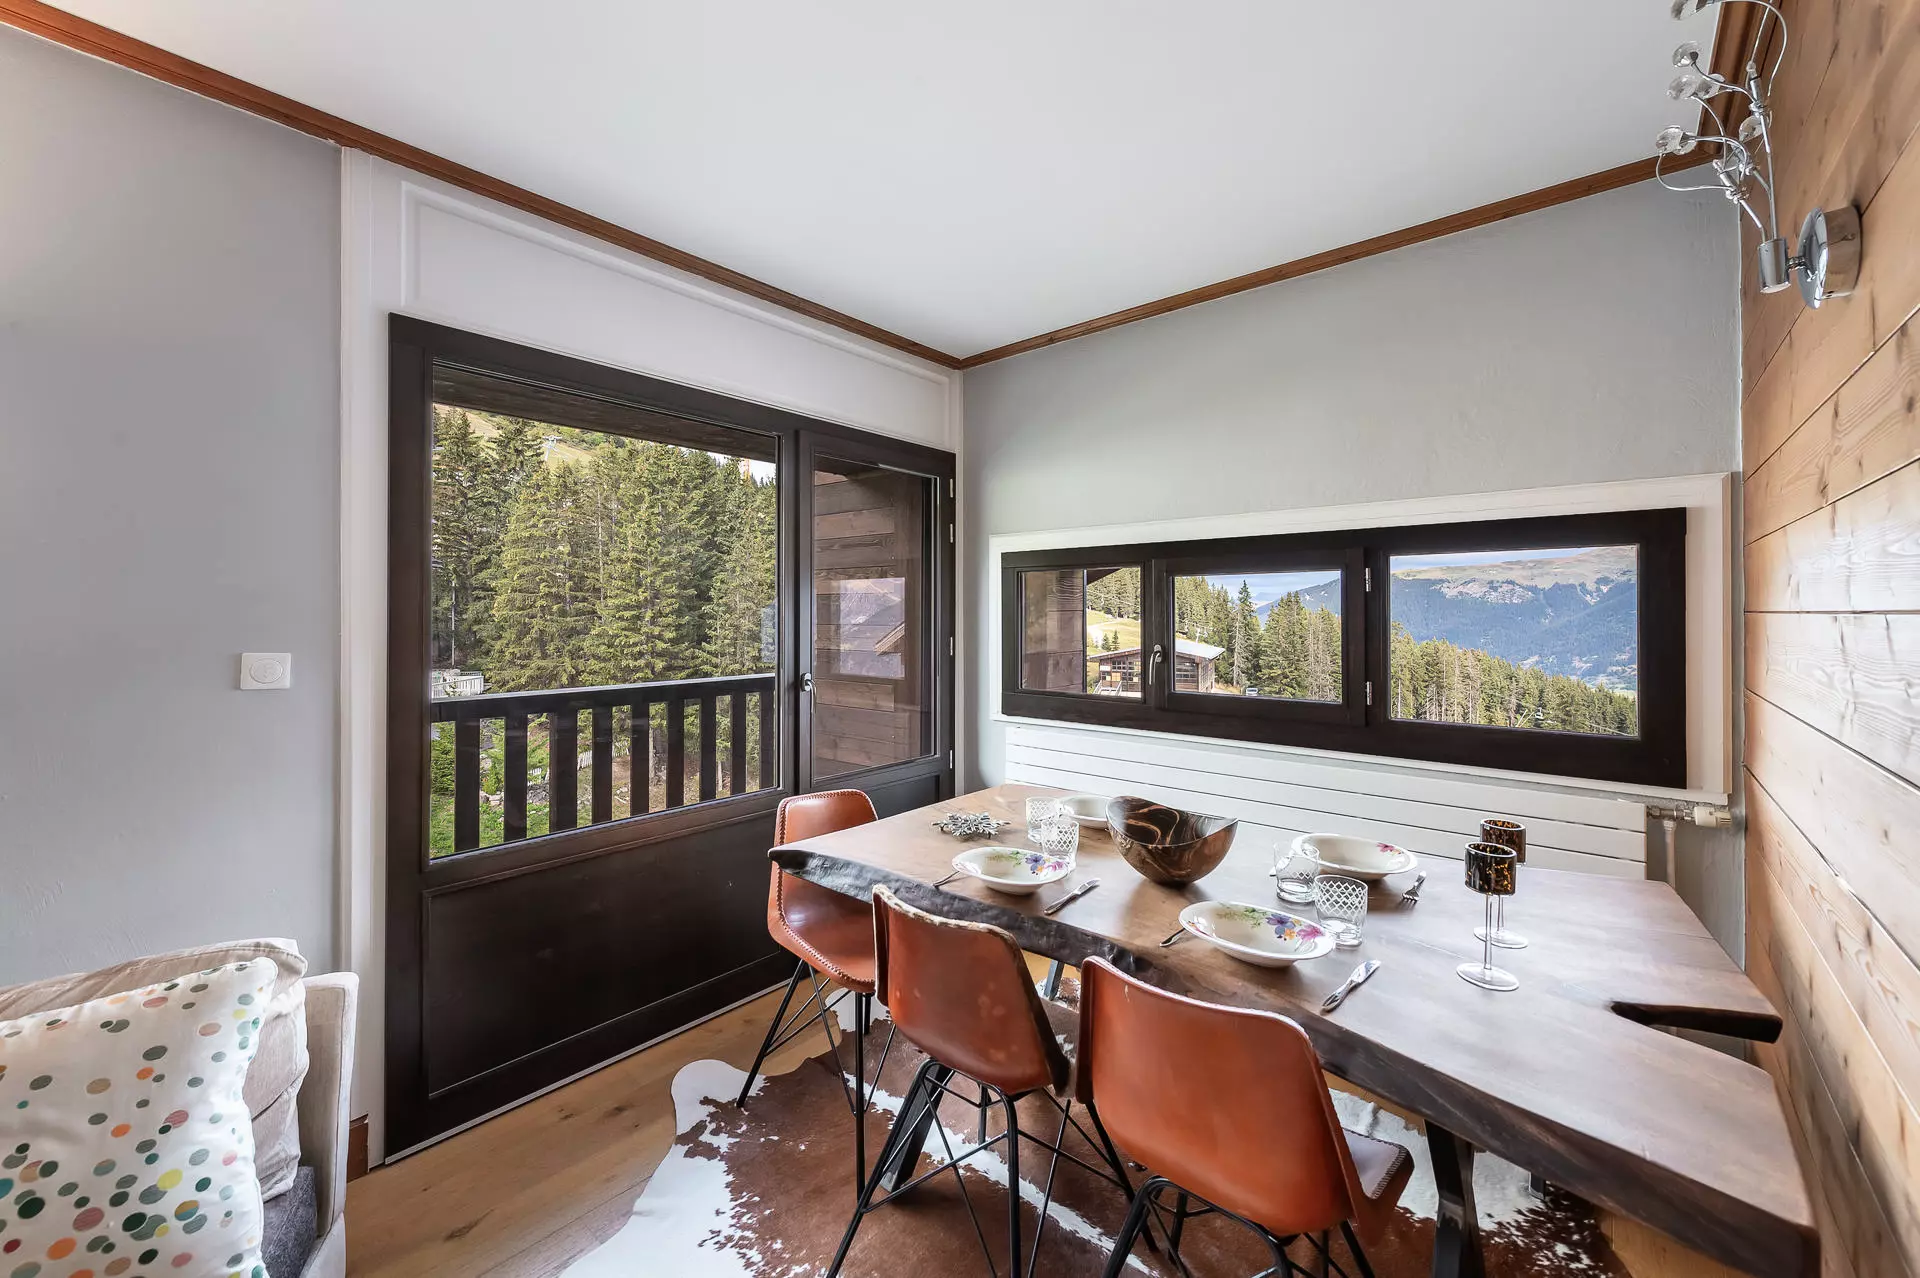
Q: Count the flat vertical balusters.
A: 9